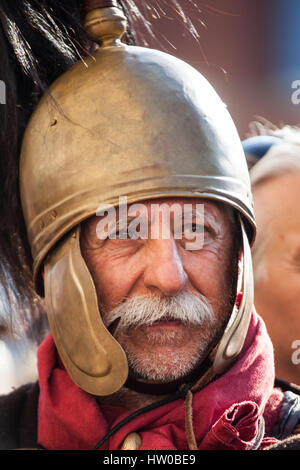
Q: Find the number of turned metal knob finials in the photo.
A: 1